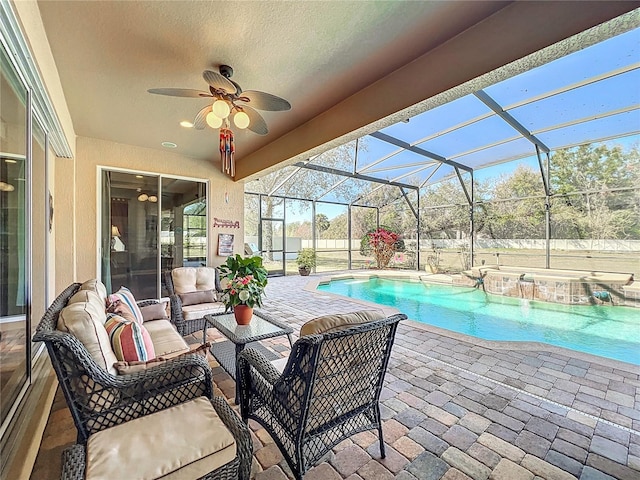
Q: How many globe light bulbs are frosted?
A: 3